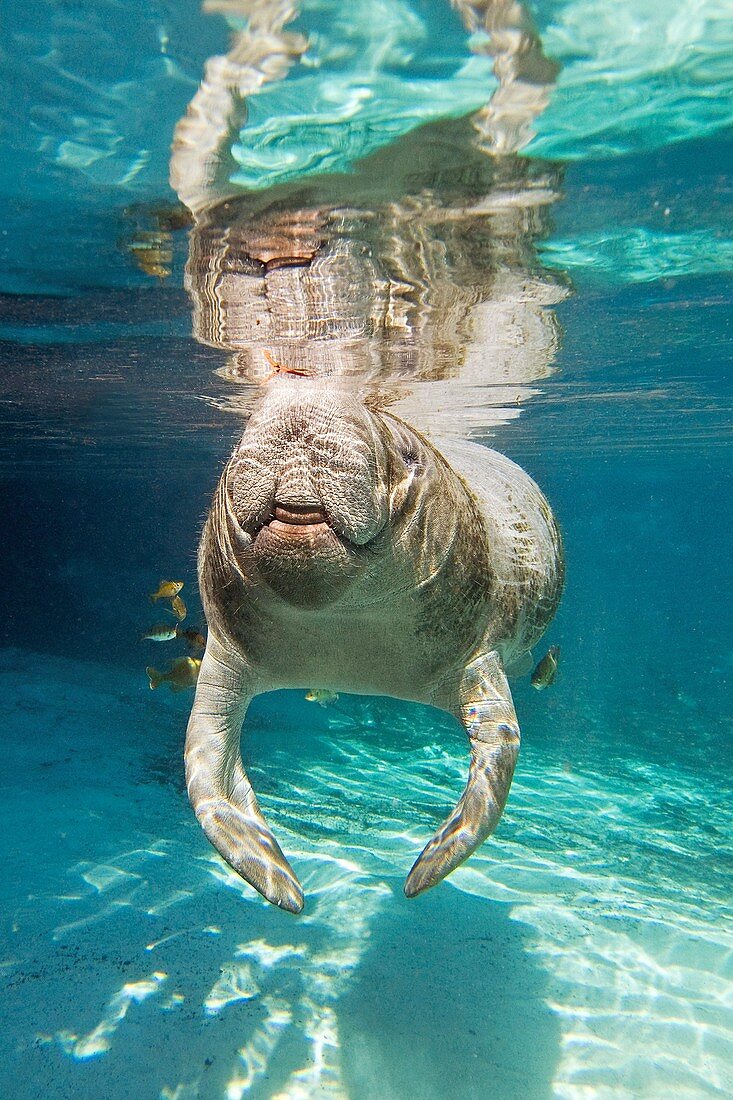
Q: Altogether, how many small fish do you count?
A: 7